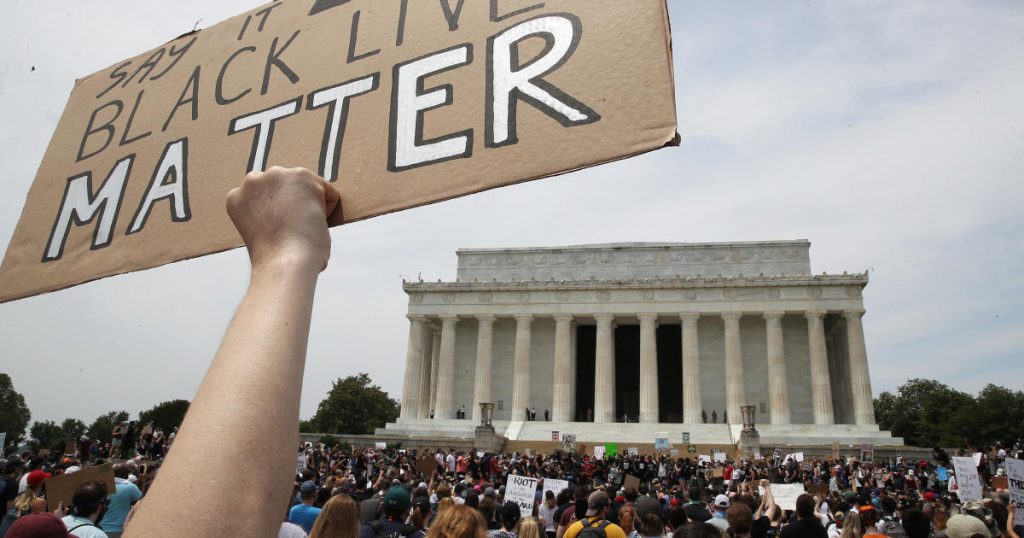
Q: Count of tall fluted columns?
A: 12